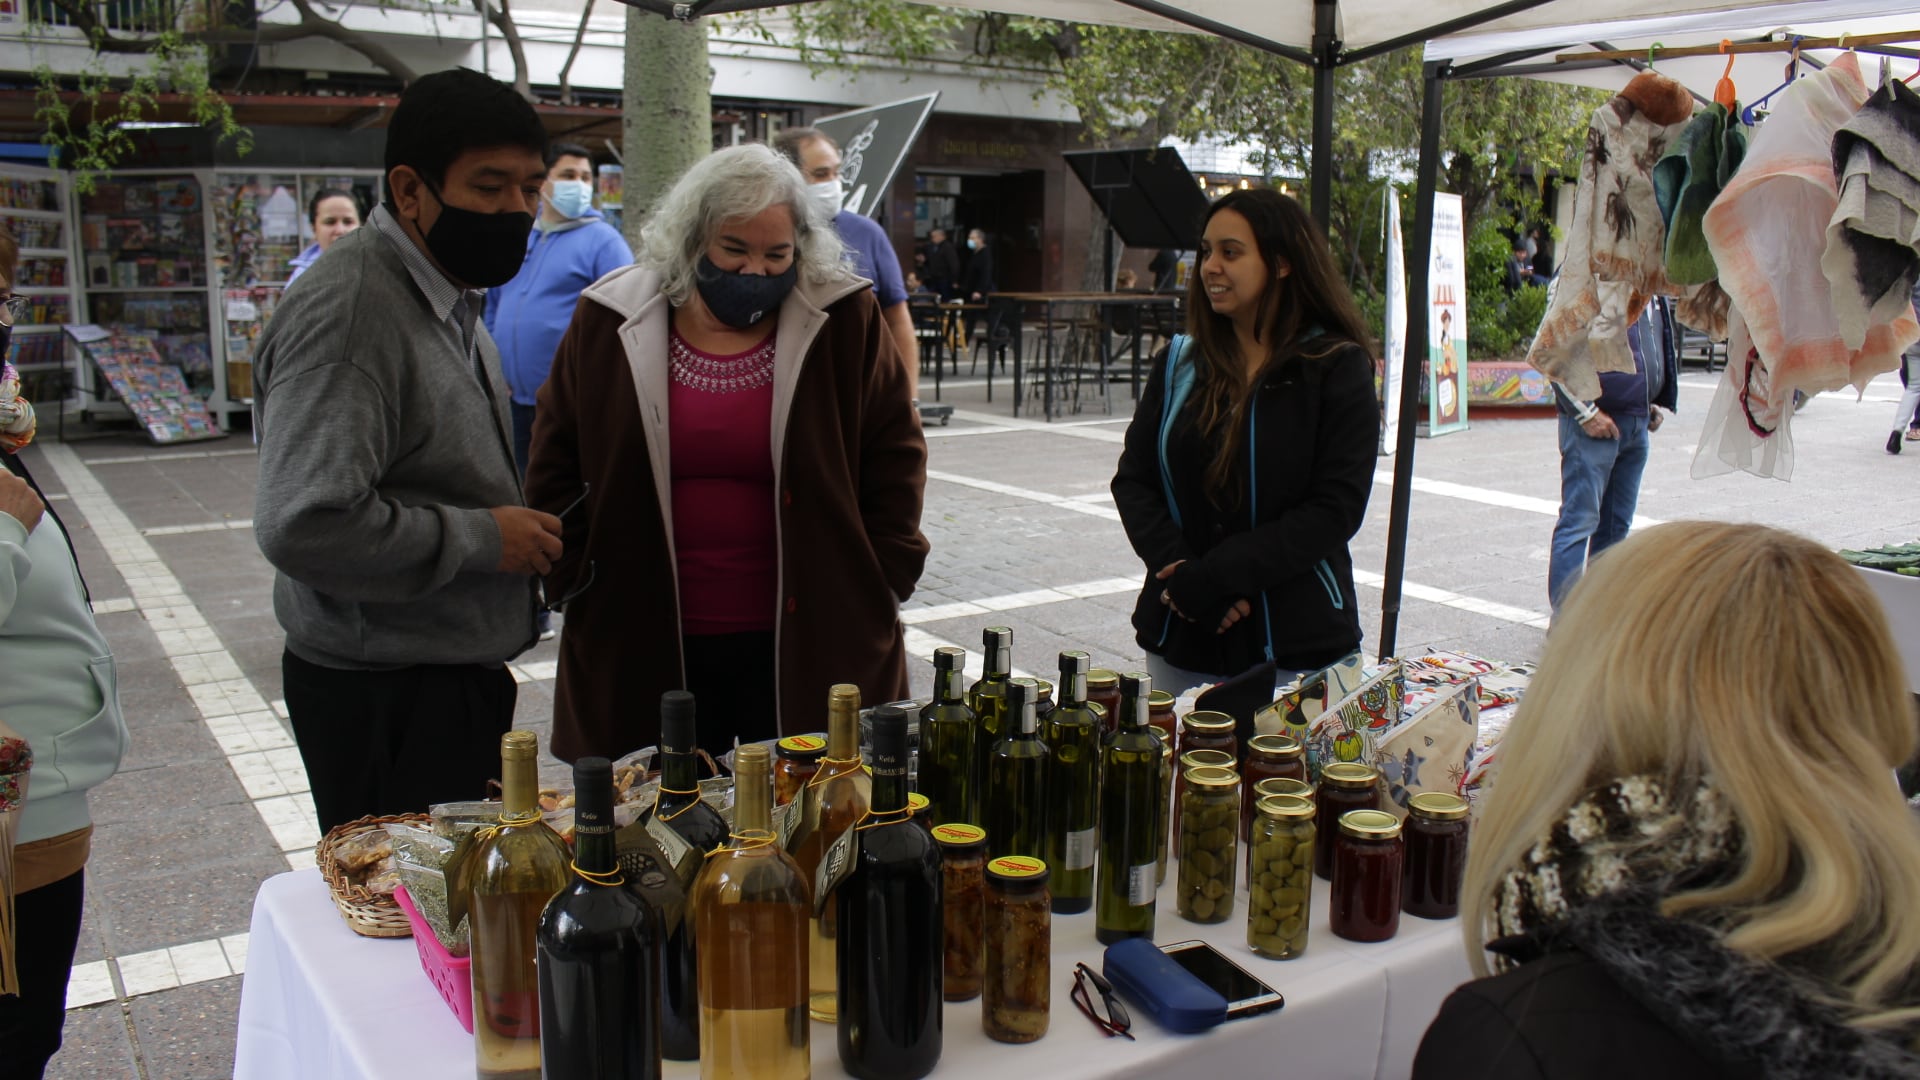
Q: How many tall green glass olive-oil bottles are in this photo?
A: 5